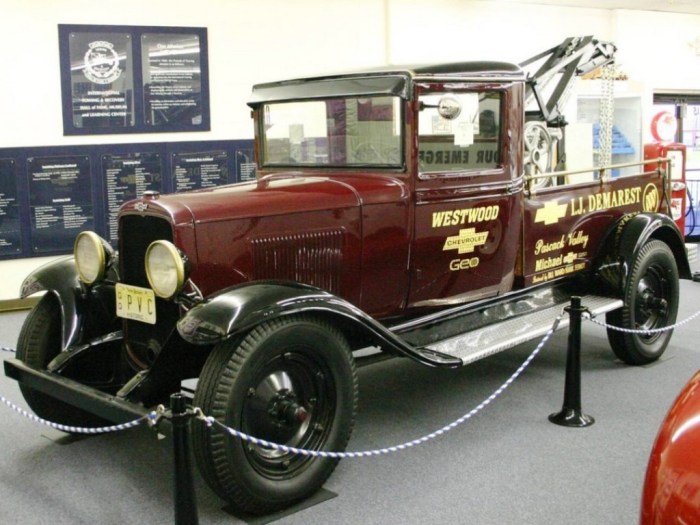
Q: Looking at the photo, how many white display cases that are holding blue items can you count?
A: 1